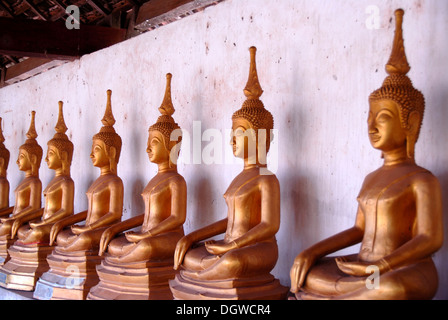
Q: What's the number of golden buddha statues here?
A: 7